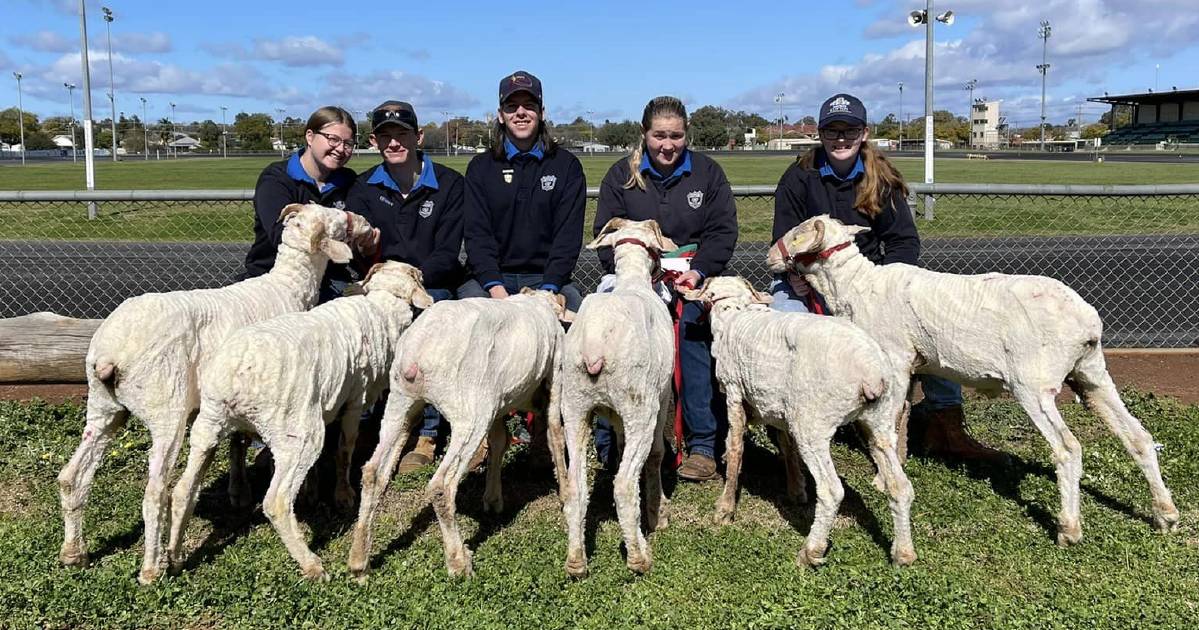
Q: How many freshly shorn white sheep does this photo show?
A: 6